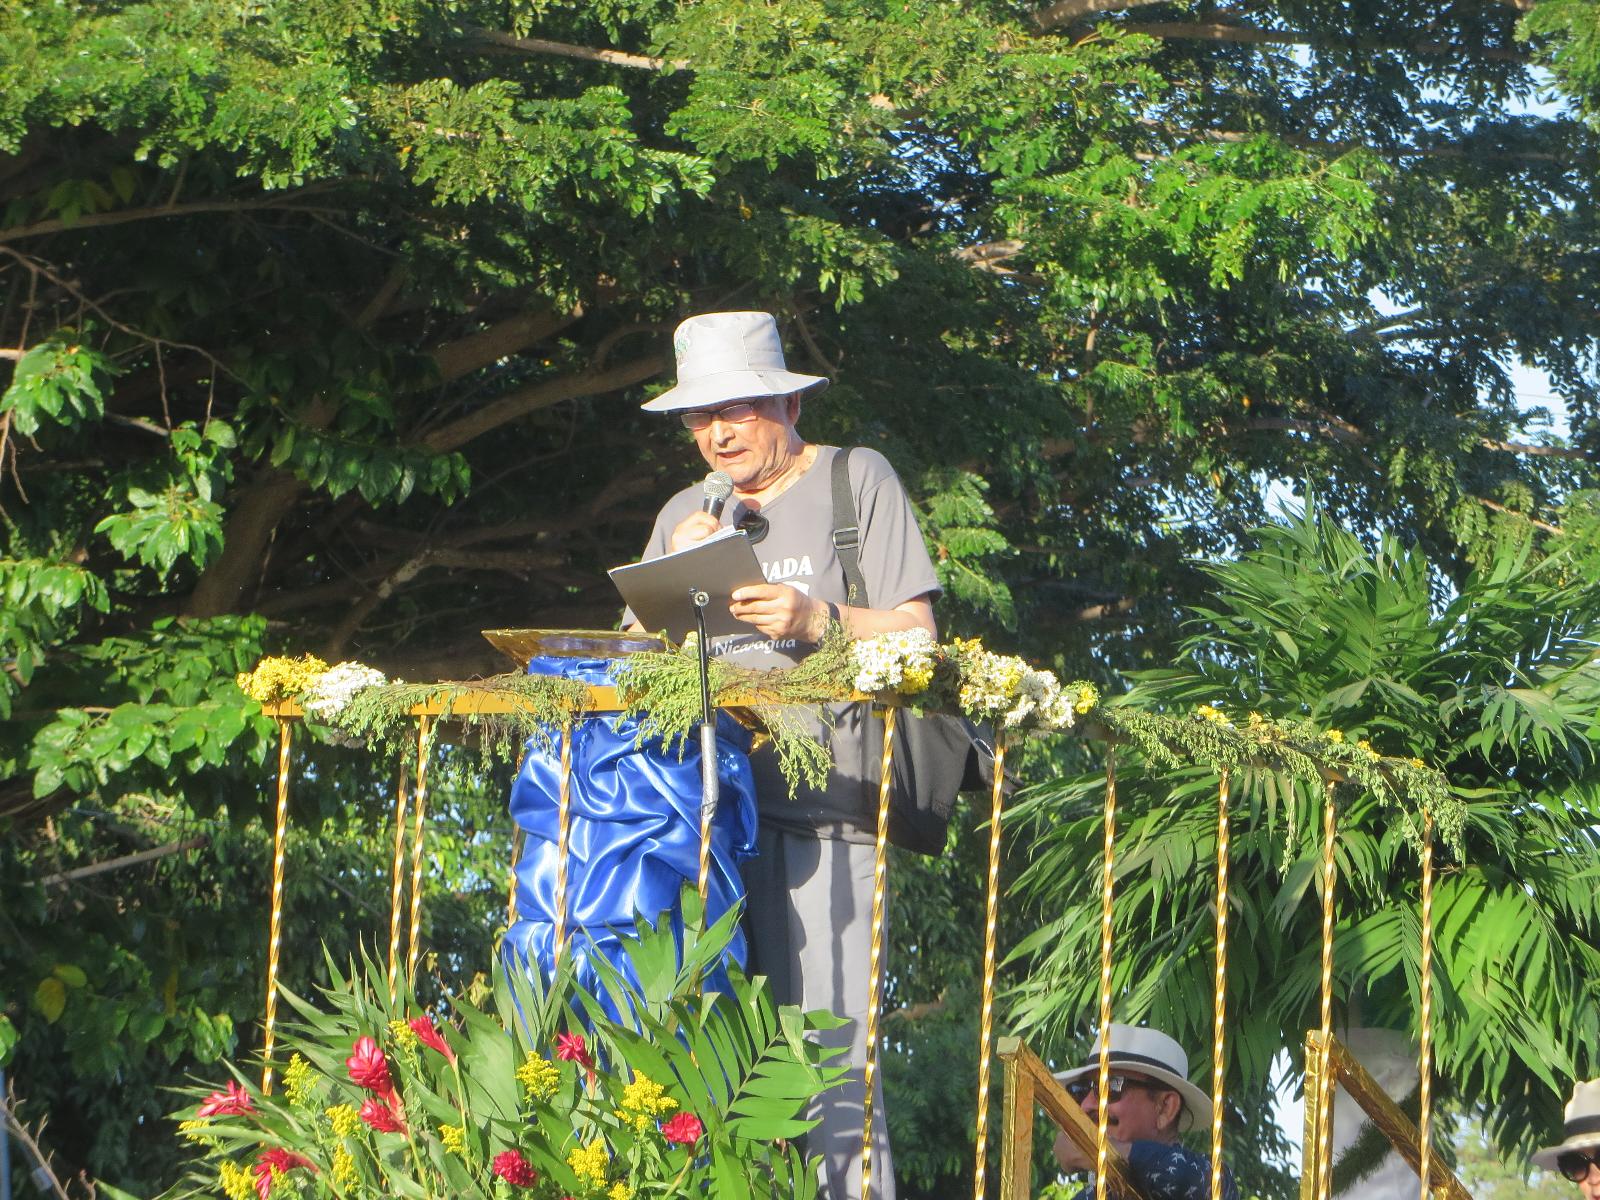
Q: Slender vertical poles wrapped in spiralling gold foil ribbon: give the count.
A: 12